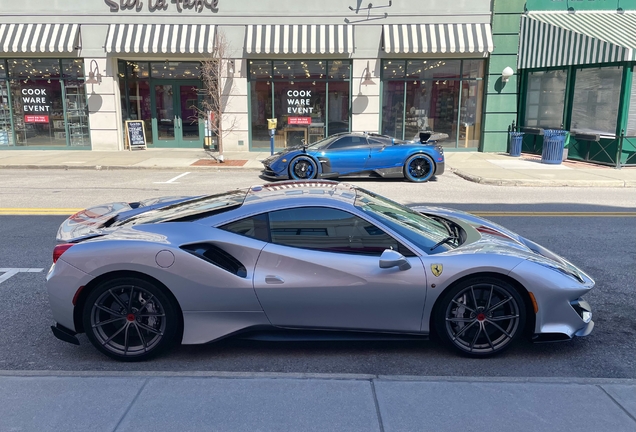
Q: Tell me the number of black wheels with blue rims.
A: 2